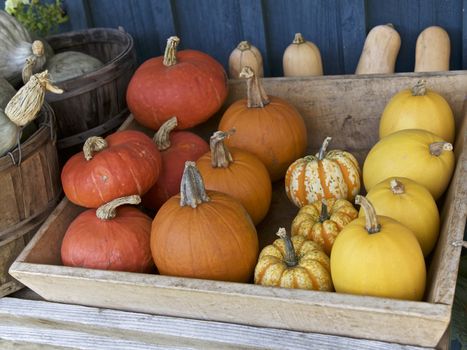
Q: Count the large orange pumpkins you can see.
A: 3